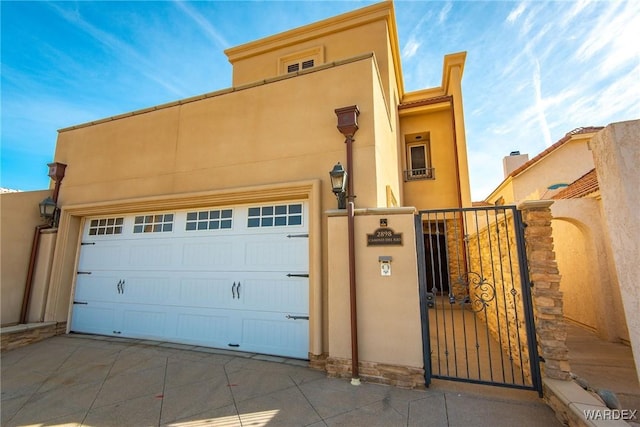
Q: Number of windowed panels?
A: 4